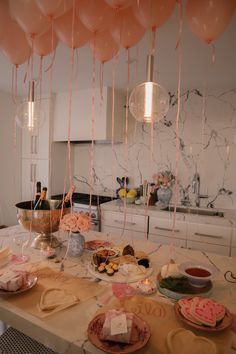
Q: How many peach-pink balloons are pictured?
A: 11